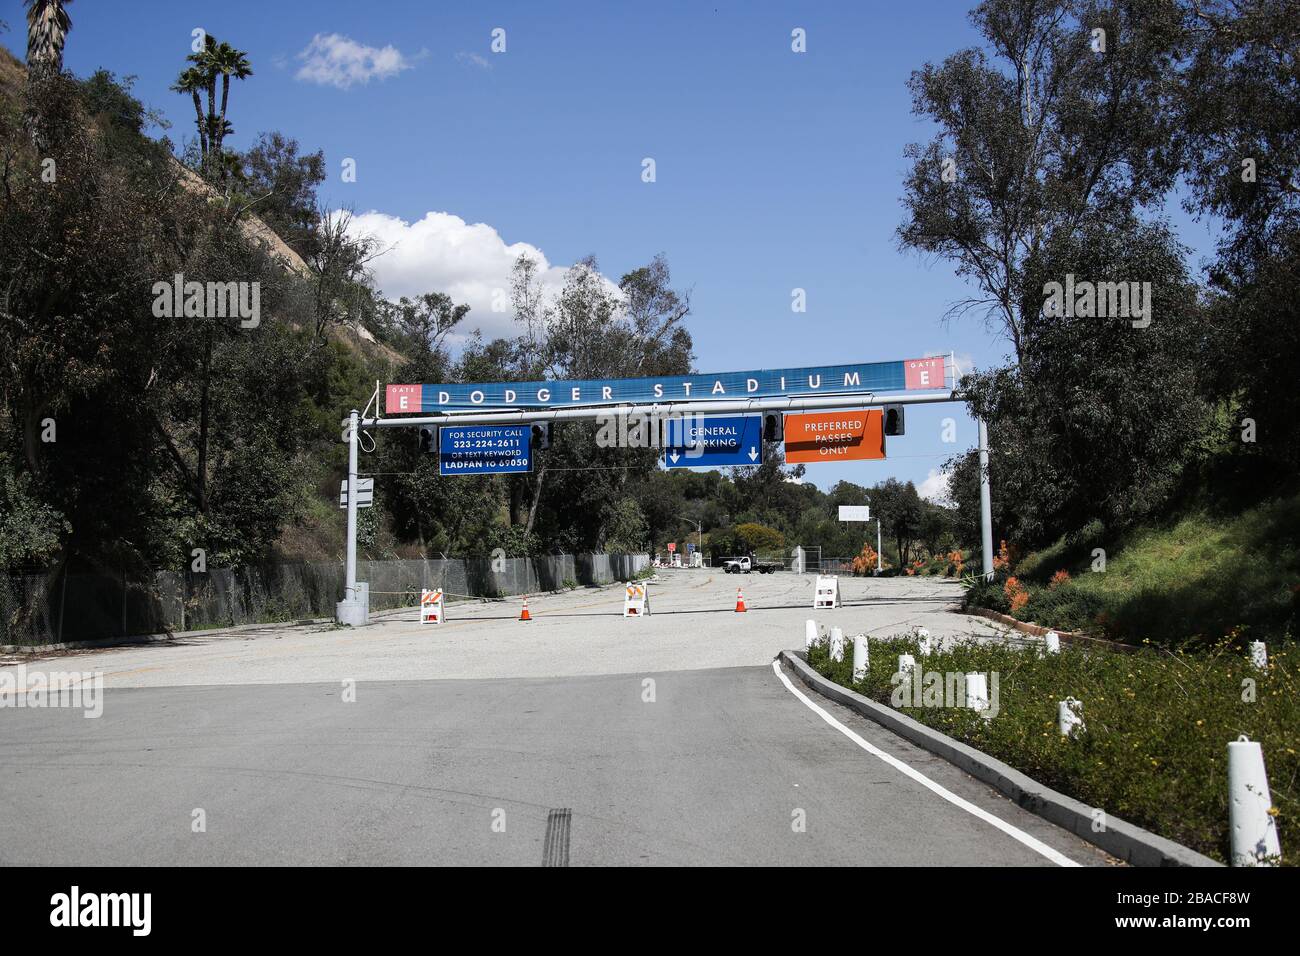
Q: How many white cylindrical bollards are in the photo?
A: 10